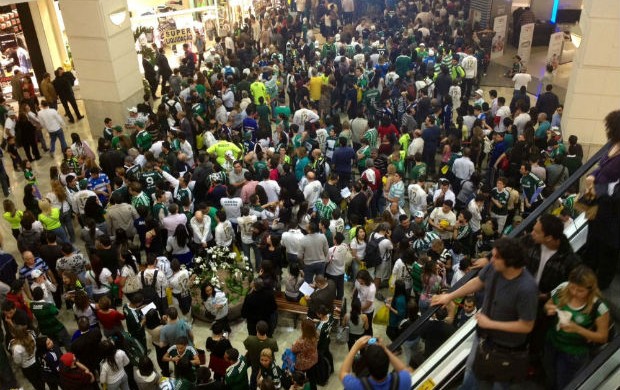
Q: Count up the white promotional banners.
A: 3